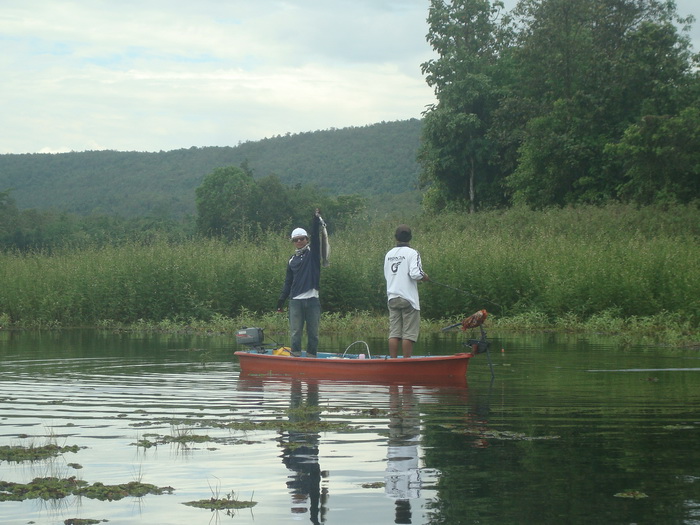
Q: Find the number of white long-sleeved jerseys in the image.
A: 1